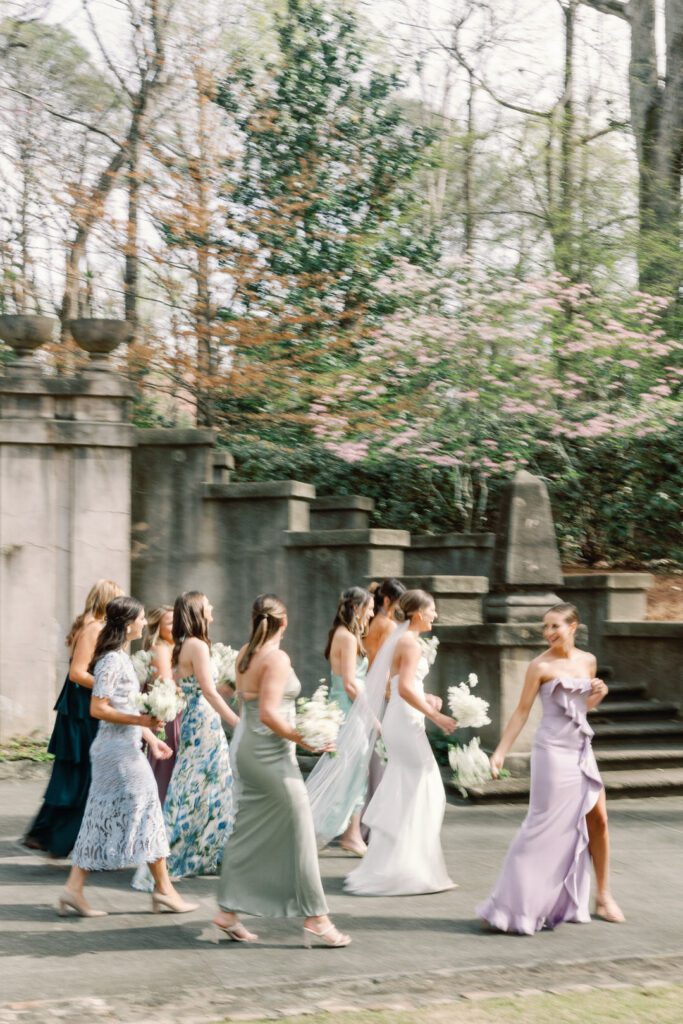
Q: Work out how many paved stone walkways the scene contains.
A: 1